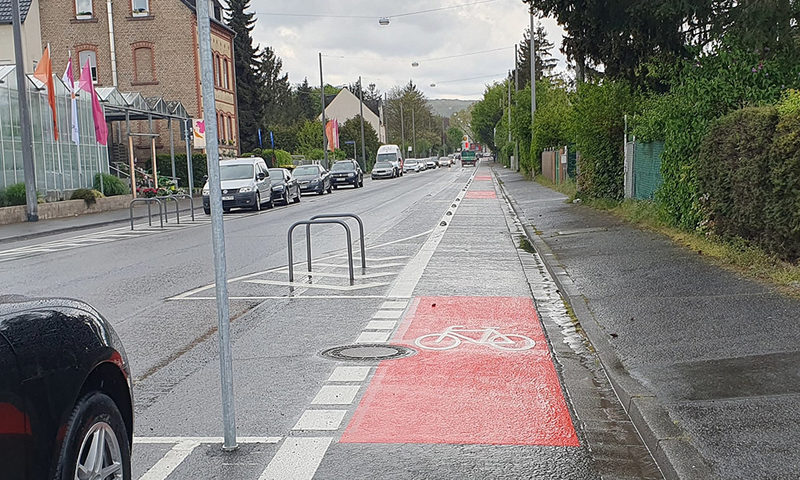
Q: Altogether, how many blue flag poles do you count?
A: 2